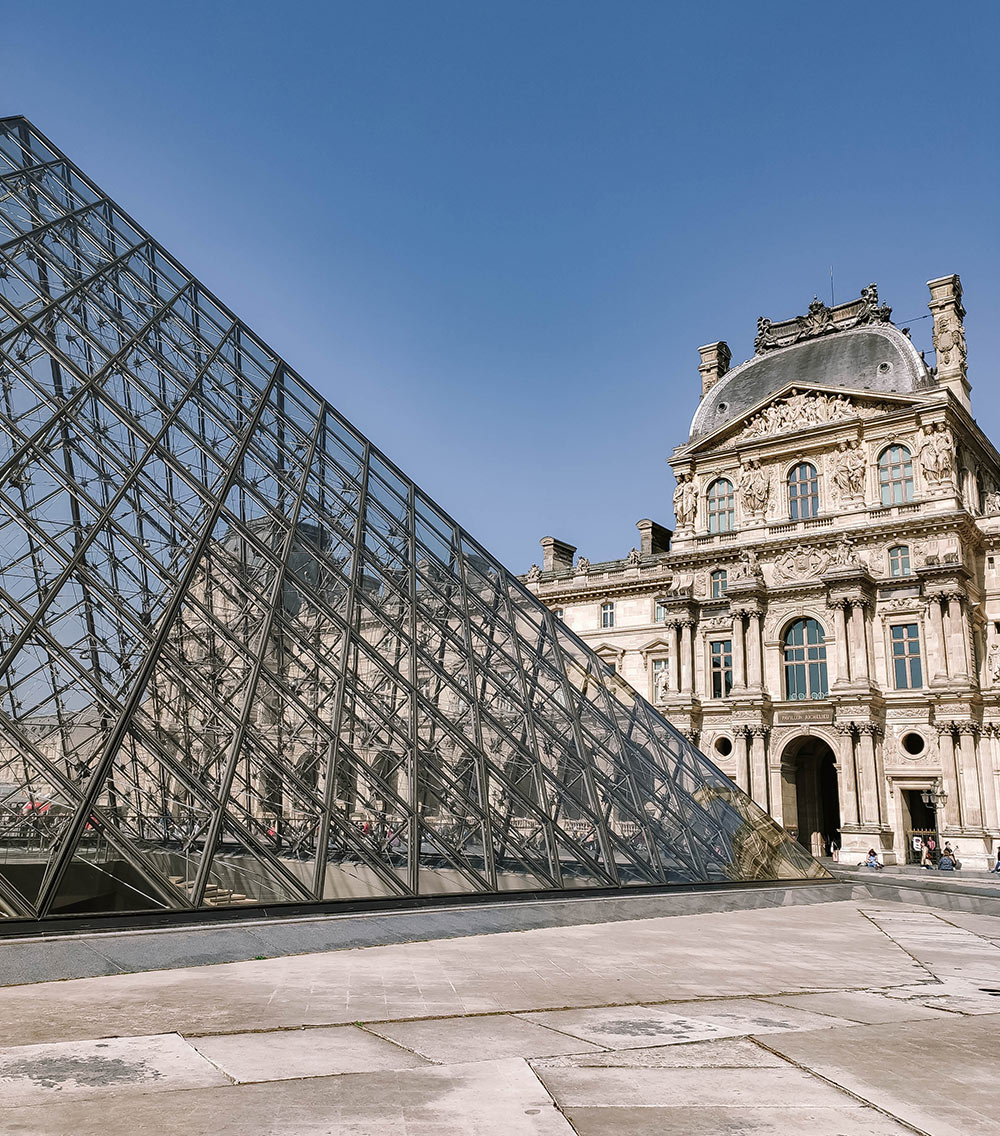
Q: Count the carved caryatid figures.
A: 8